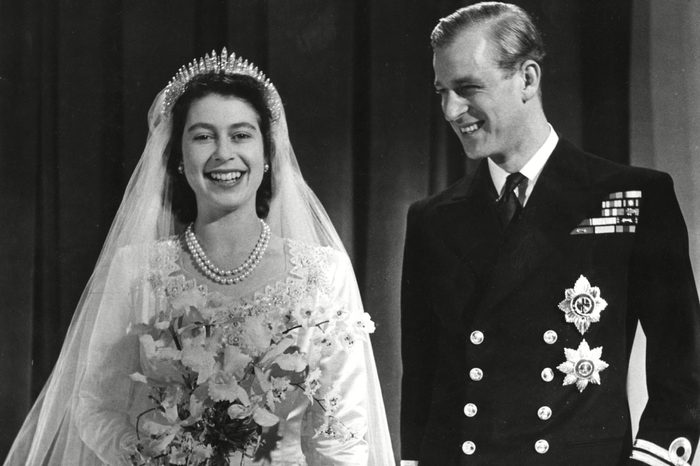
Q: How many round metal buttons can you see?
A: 8